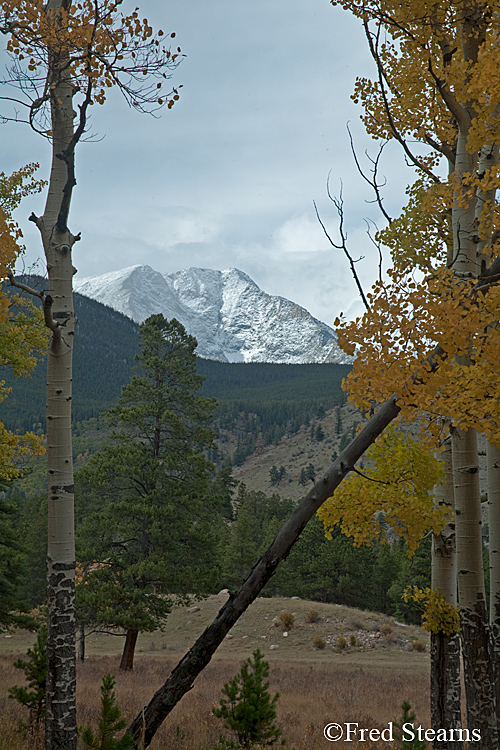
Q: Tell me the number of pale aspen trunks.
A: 4